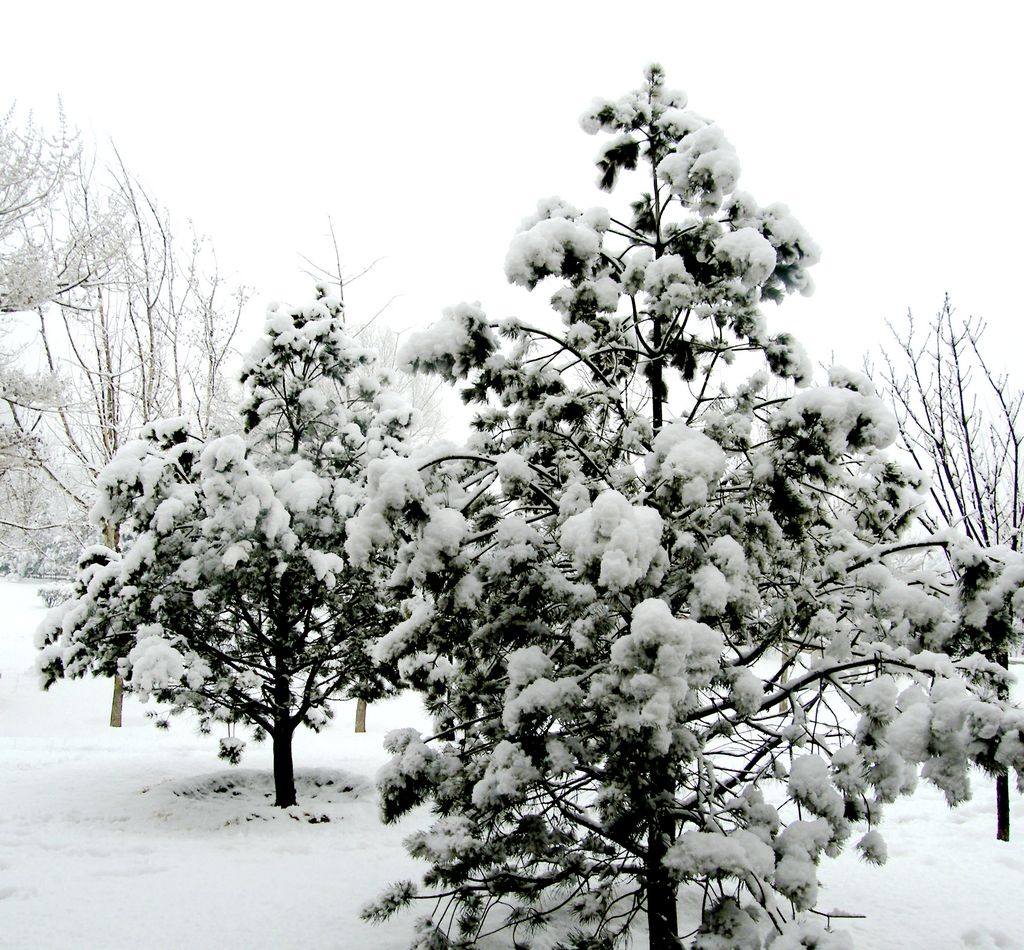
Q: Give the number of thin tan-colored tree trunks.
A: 2